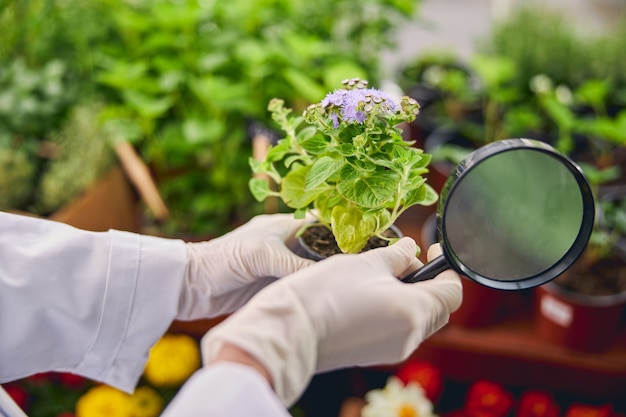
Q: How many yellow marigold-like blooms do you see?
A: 3